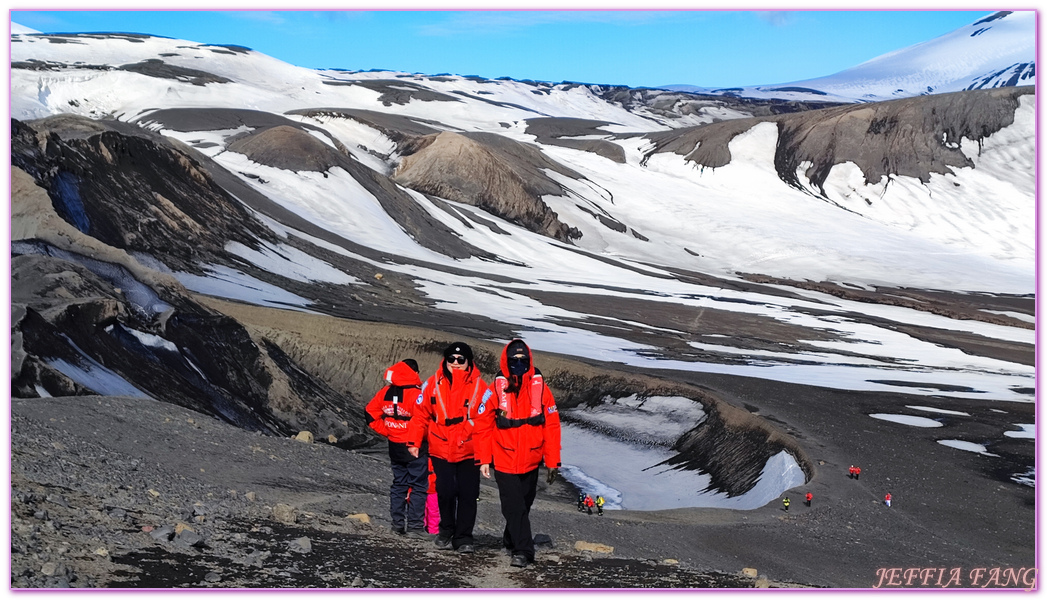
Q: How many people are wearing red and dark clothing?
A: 7